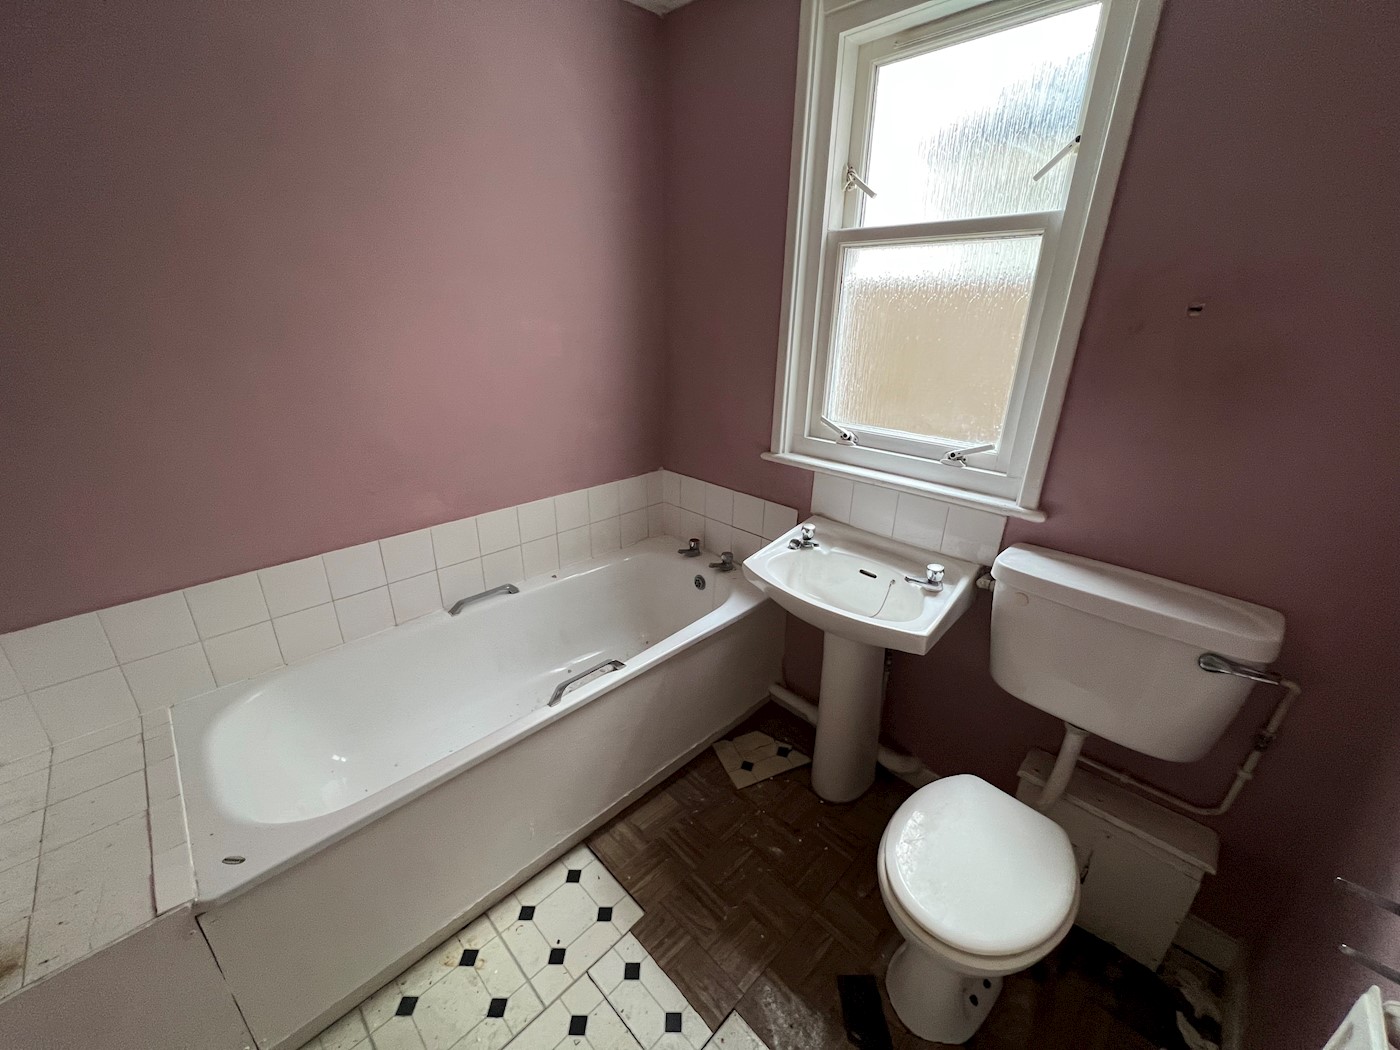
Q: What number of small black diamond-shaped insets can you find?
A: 12